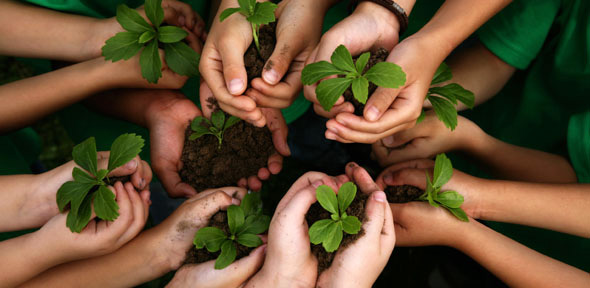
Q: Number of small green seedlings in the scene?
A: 9